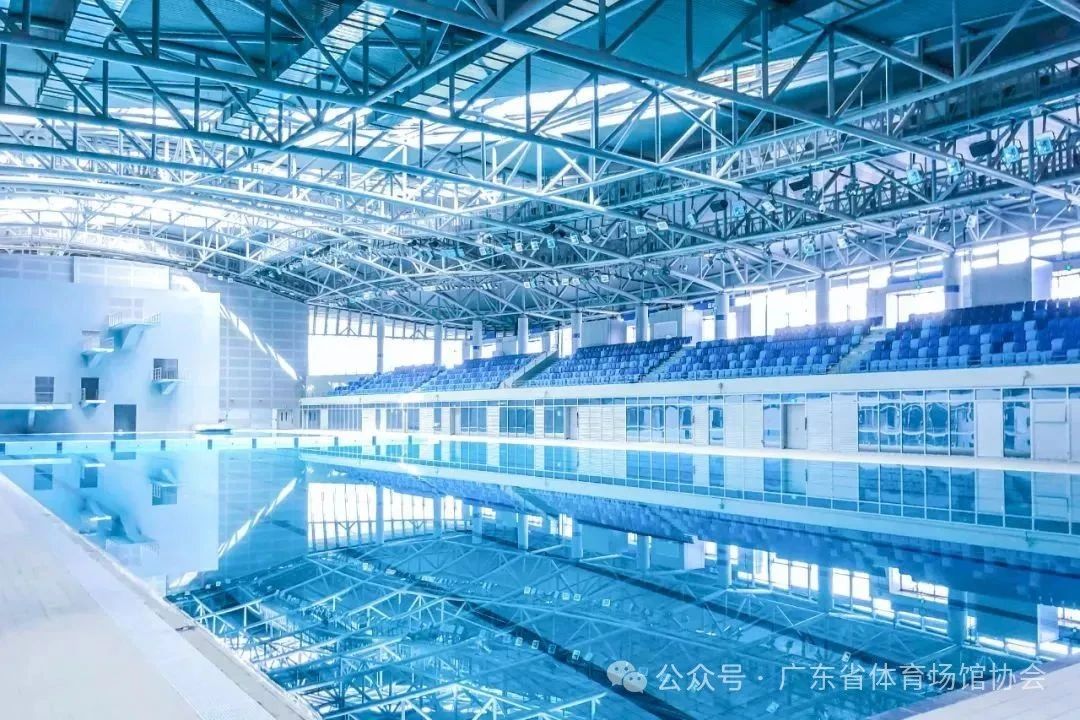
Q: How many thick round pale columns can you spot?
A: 9